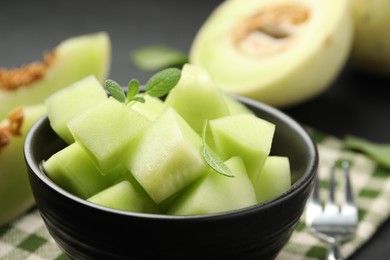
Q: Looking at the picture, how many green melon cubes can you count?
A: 11